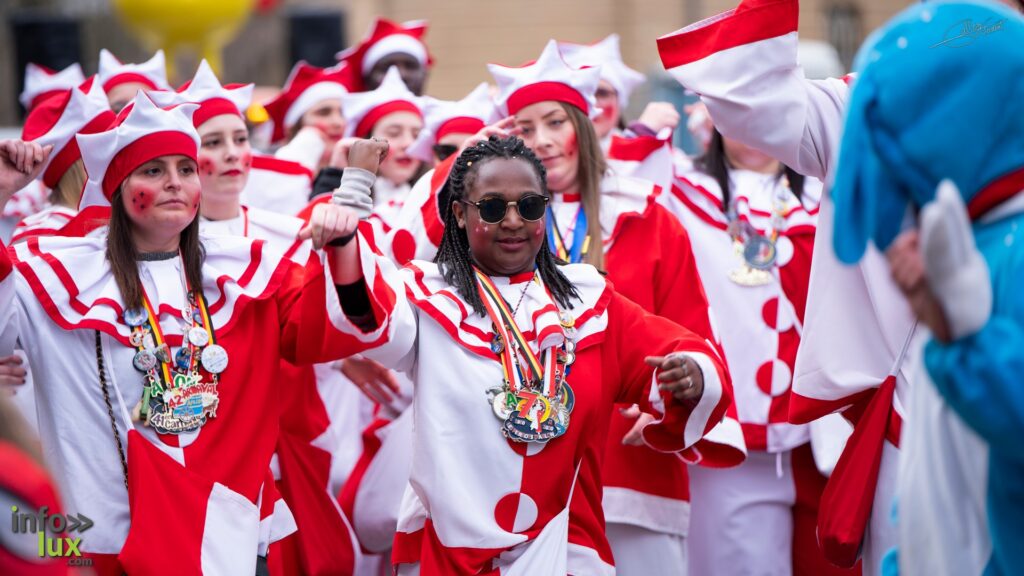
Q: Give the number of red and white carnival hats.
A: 11